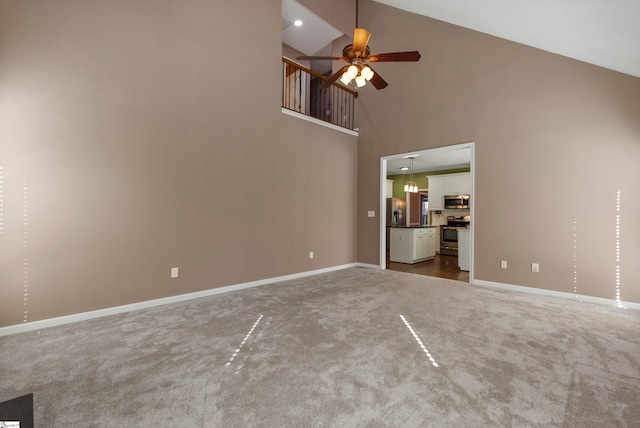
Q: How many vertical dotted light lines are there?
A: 4